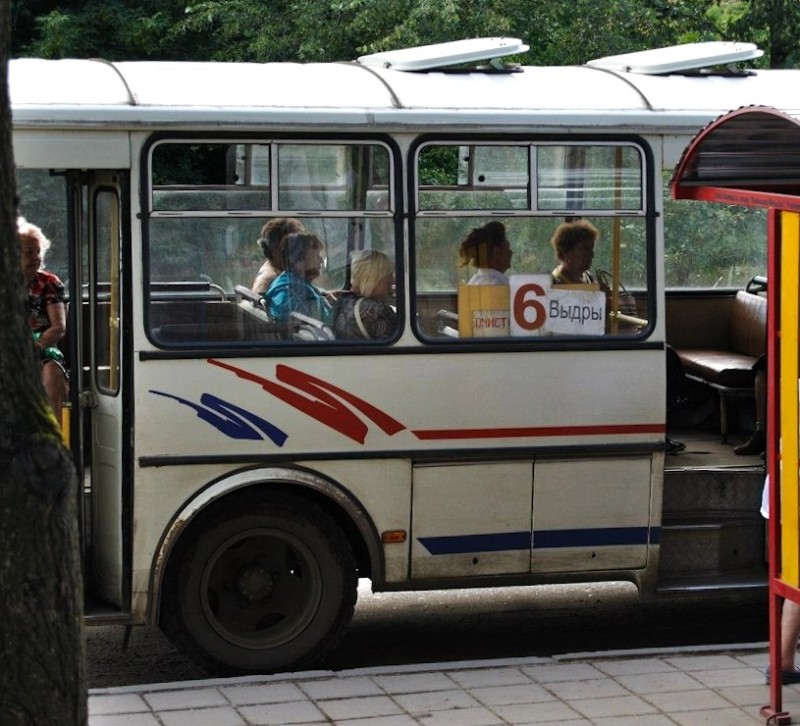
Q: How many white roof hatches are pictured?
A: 2